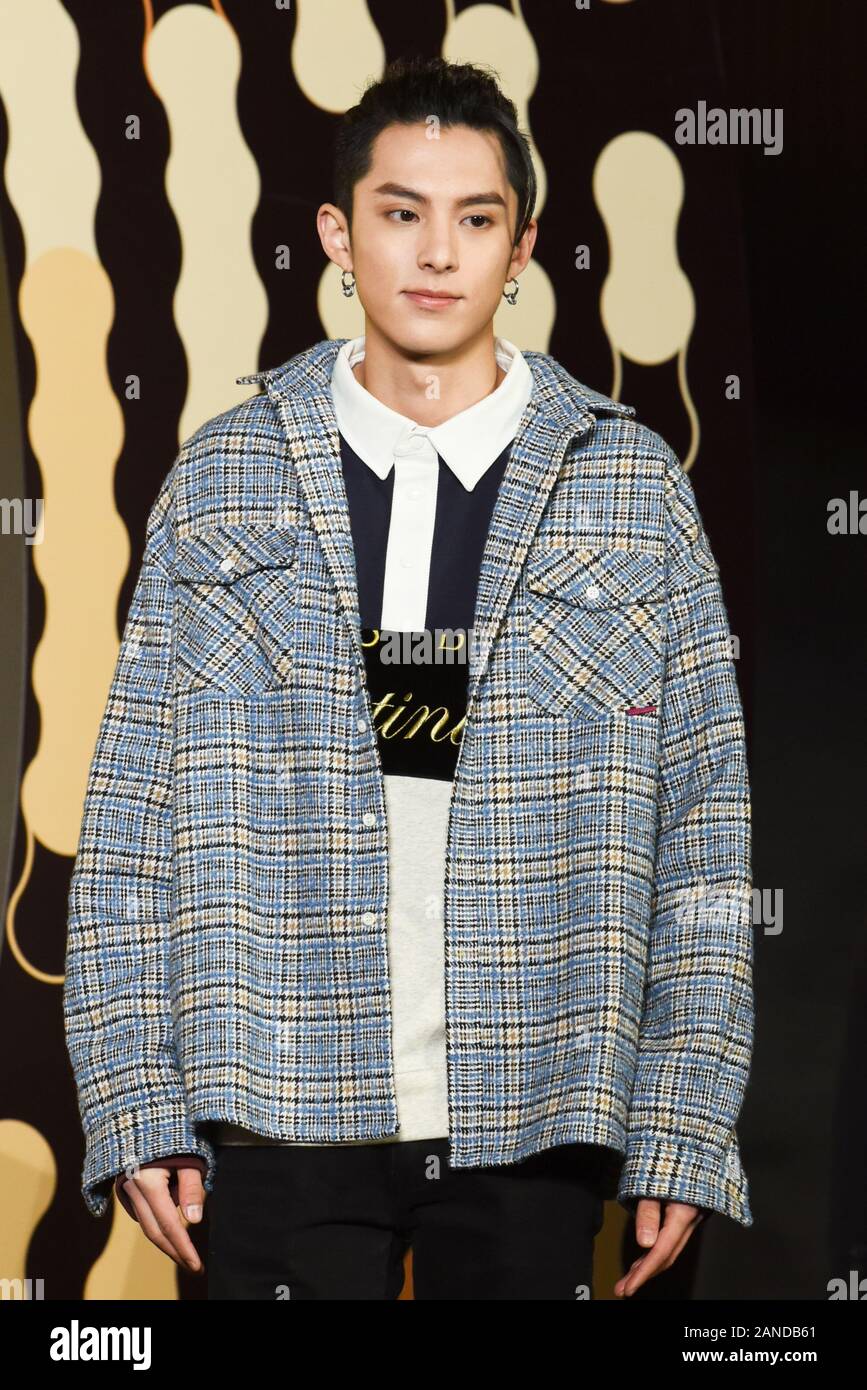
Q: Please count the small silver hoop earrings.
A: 2